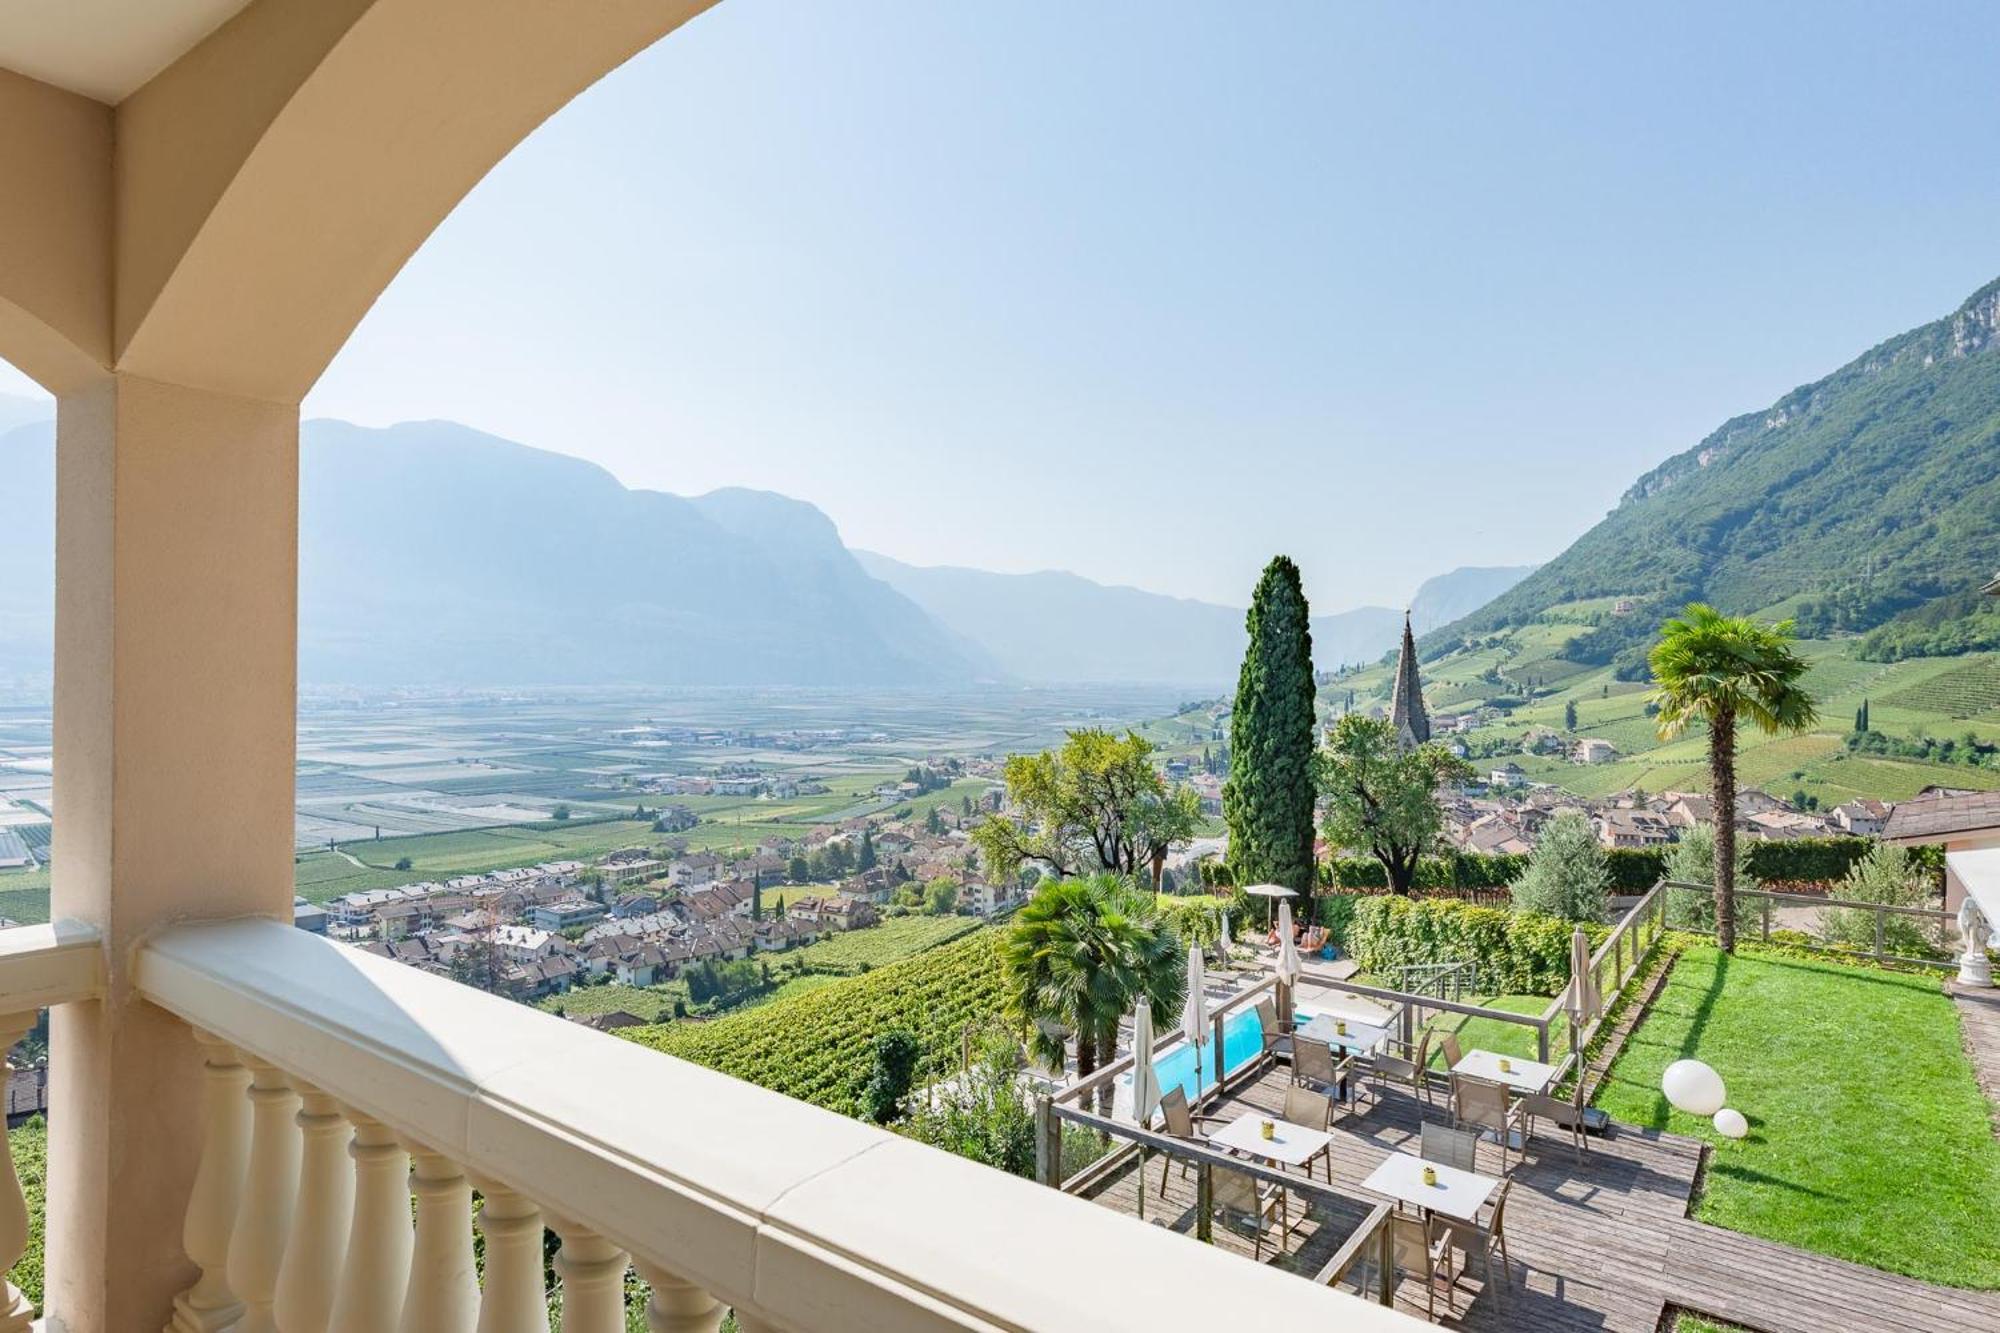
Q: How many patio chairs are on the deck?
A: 12